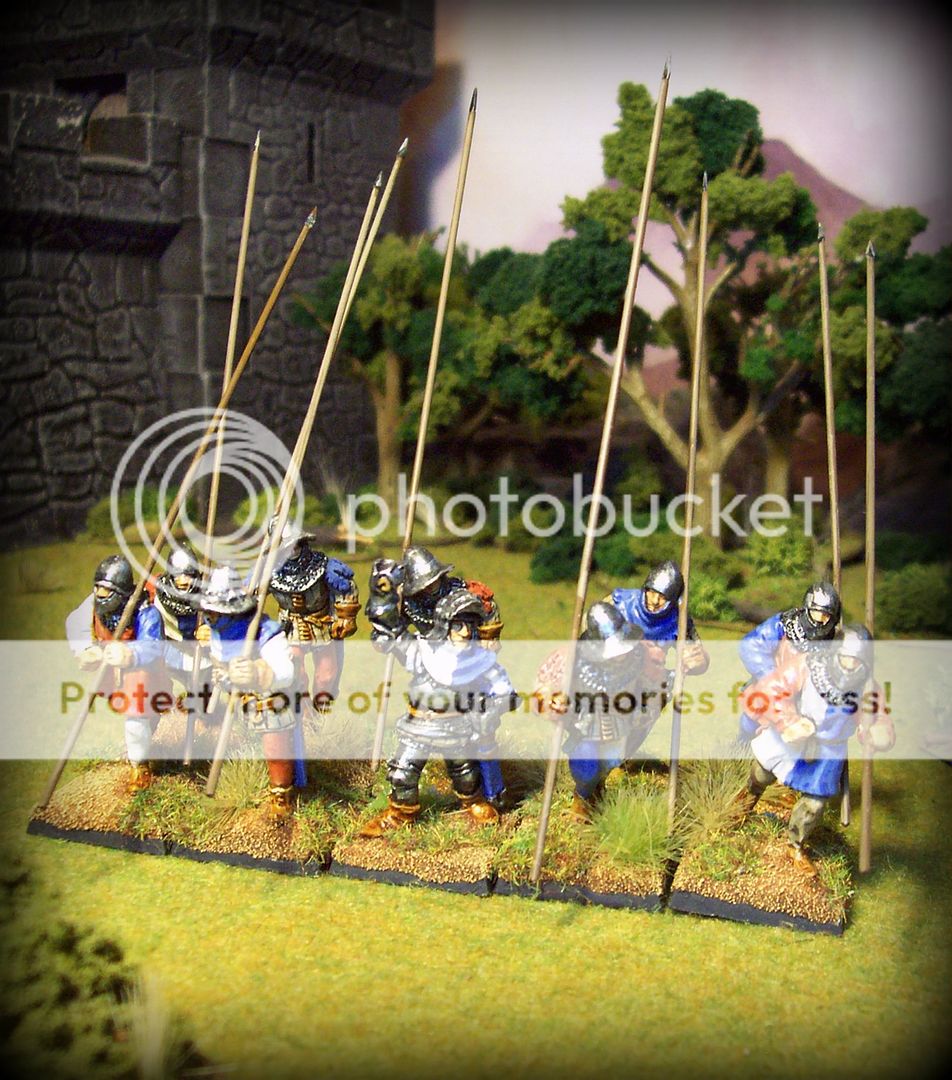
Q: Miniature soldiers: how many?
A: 10